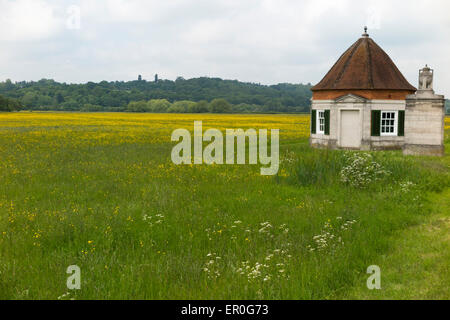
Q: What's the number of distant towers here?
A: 2